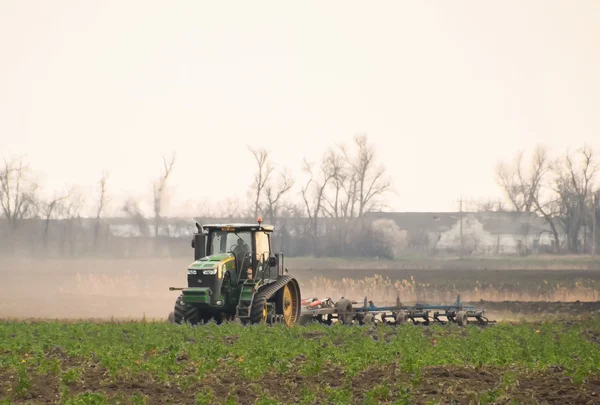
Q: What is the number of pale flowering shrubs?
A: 2